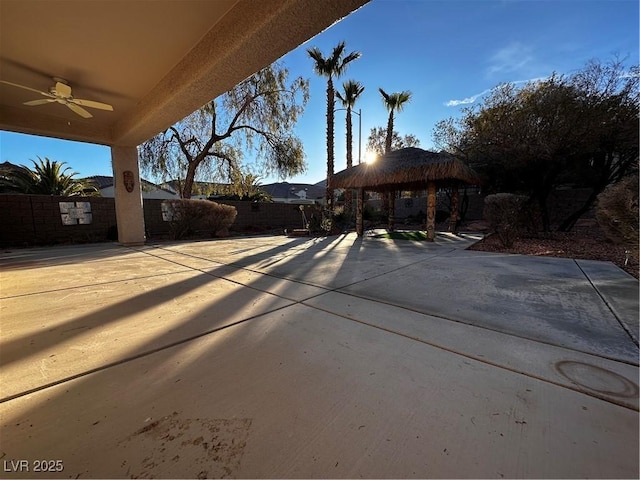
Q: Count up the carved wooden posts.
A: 4